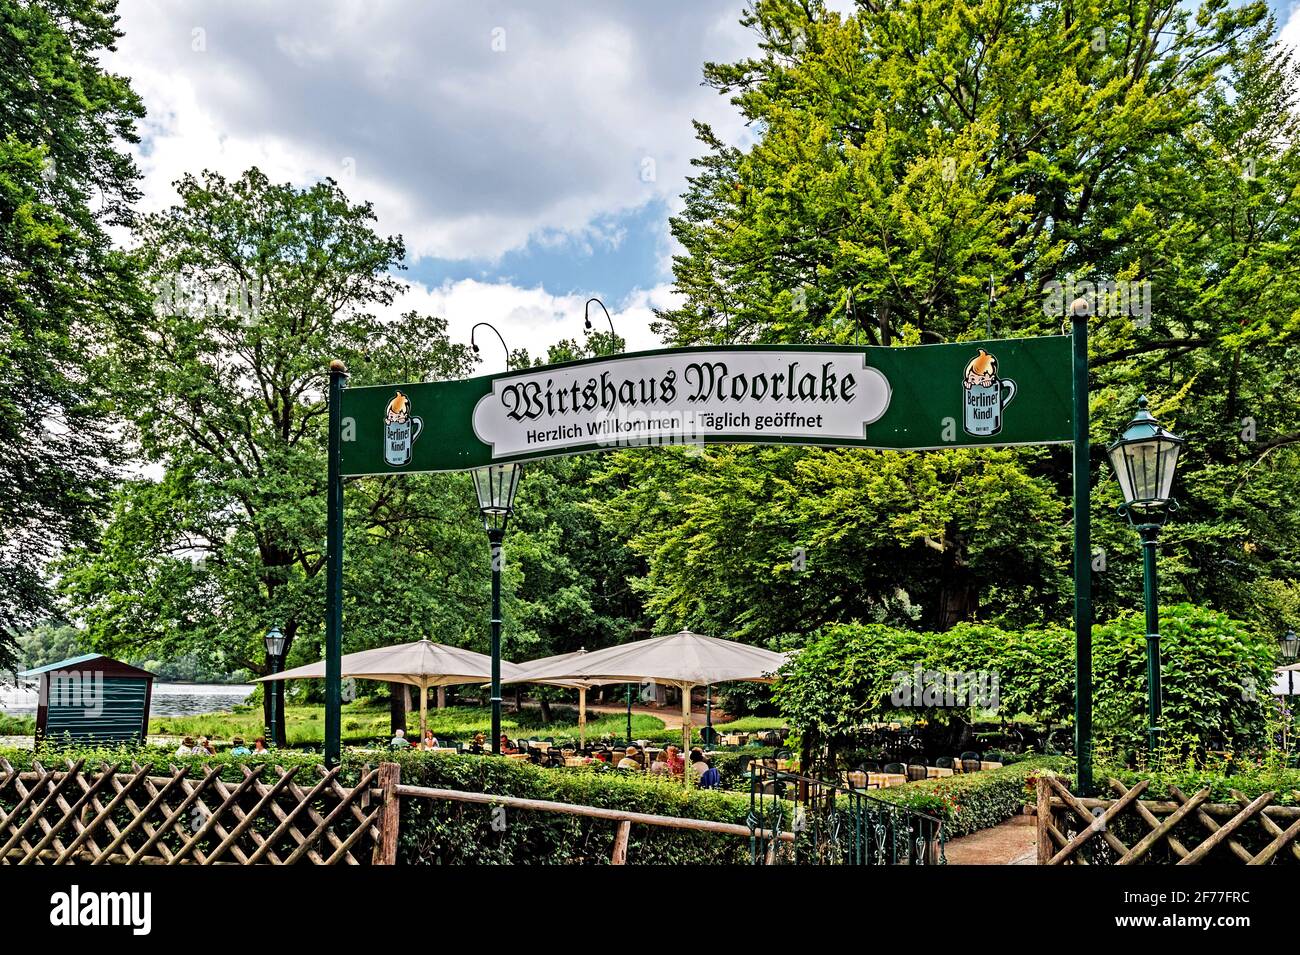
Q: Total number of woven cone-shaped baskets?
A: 0